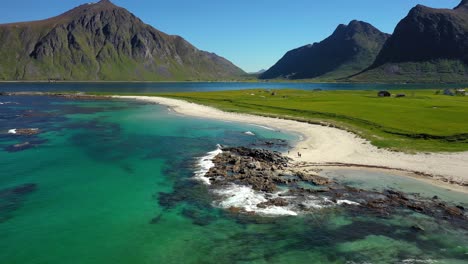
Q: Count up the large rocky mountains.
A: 3